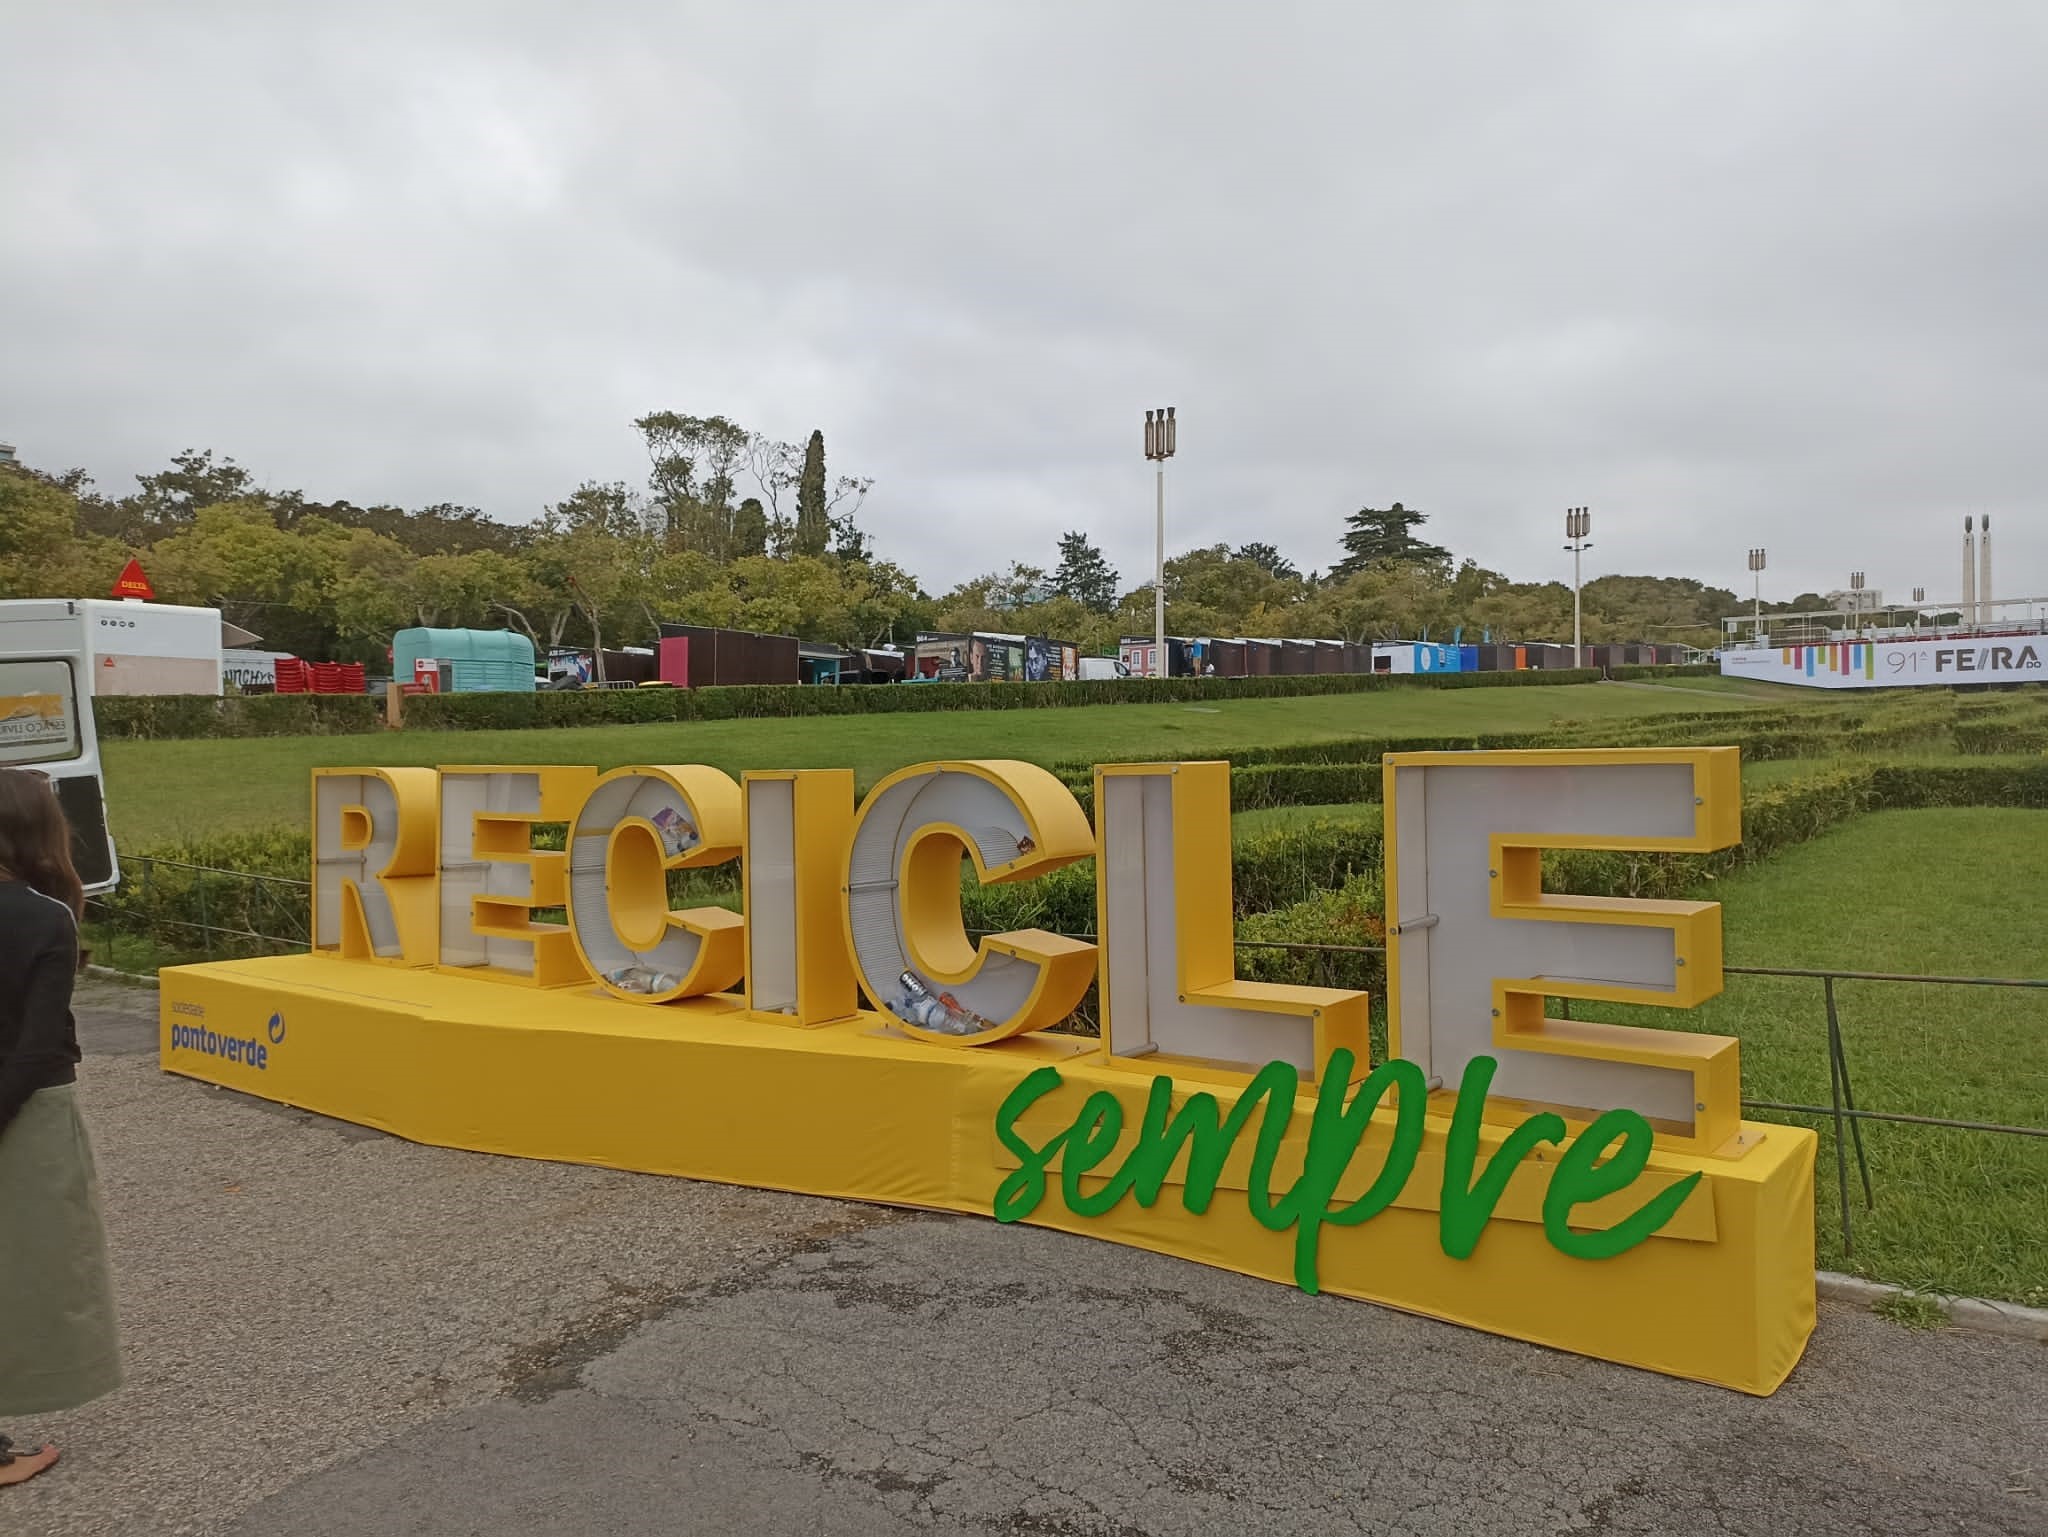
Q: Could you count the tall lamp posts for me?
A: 5